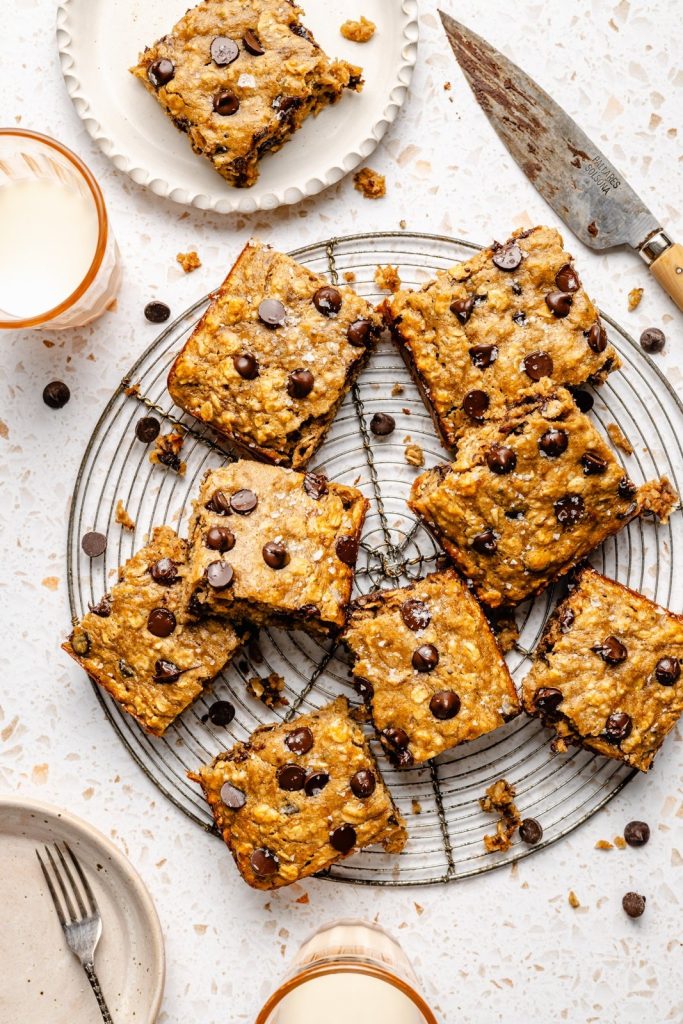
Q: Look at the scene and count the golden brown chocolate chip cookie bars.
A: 9